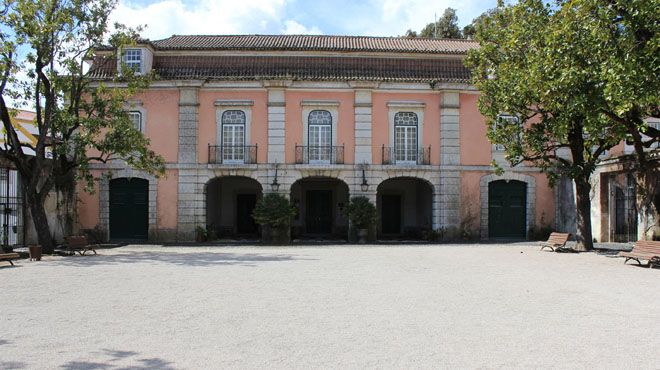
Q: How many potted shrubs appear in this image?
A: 2